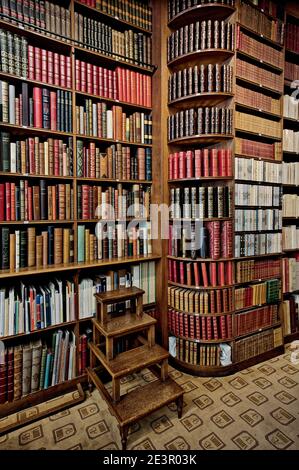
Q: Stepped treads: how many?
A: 4